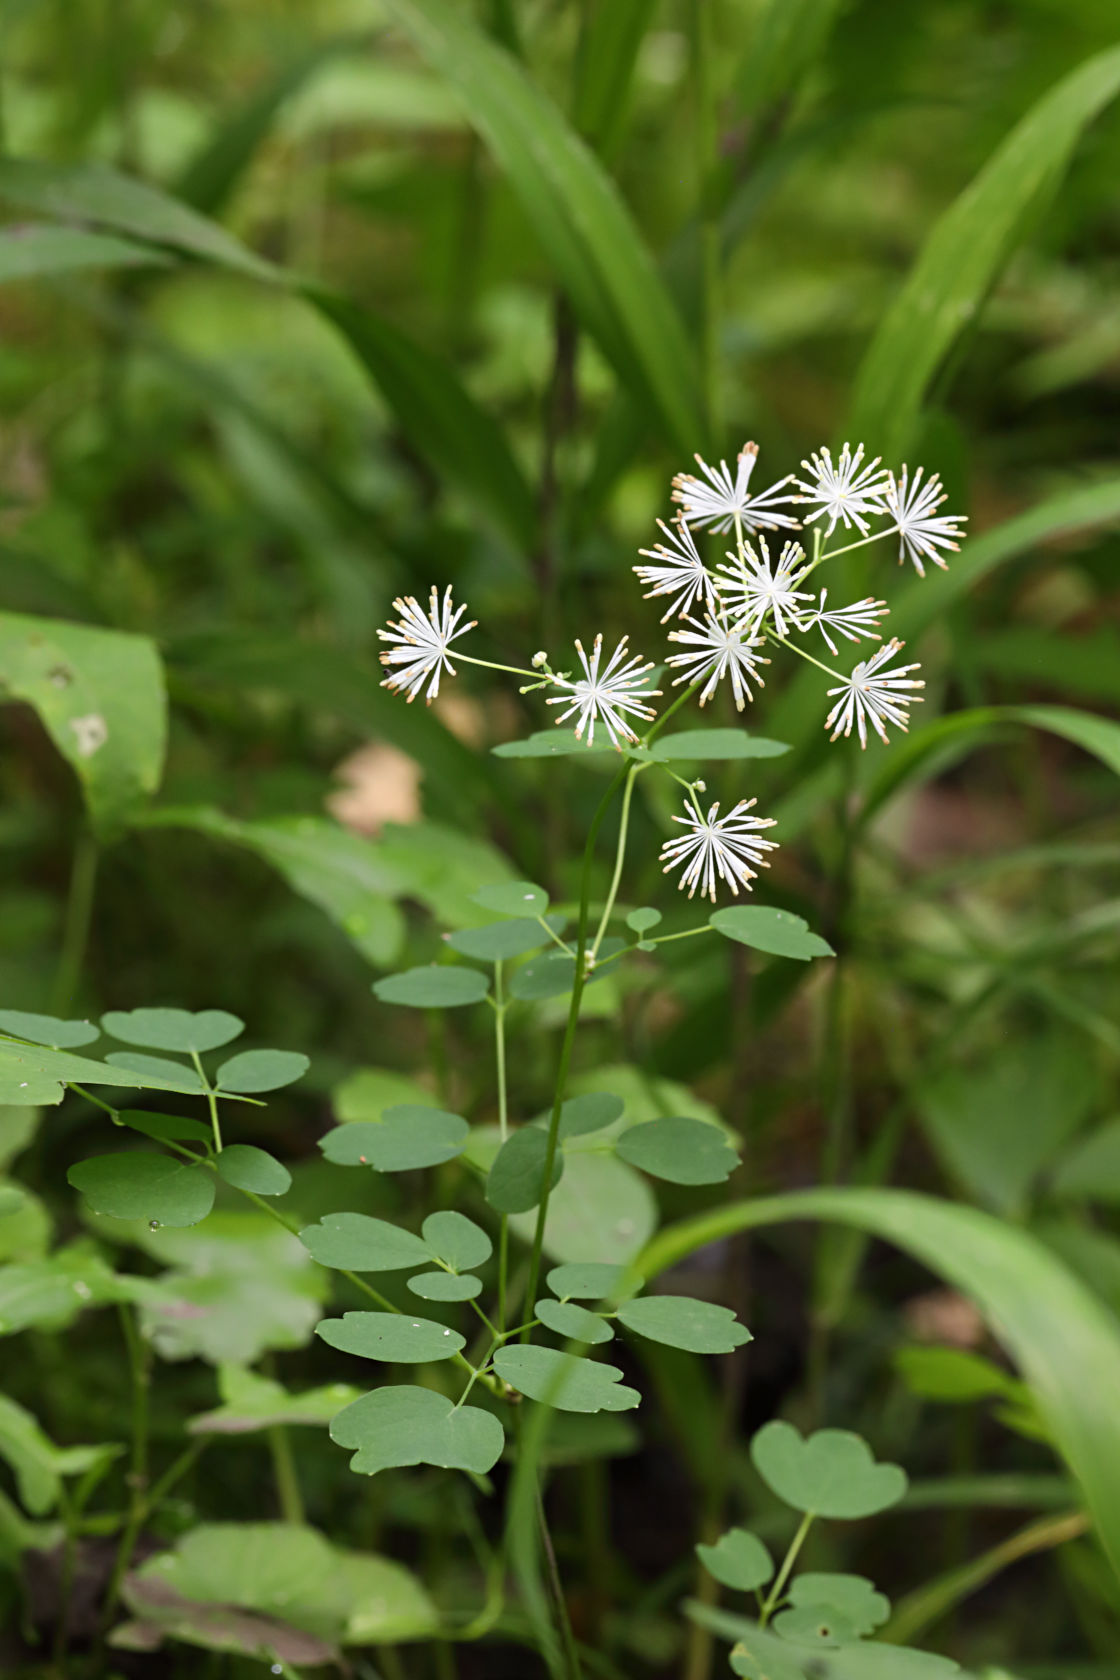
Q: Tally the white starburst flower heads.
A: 11